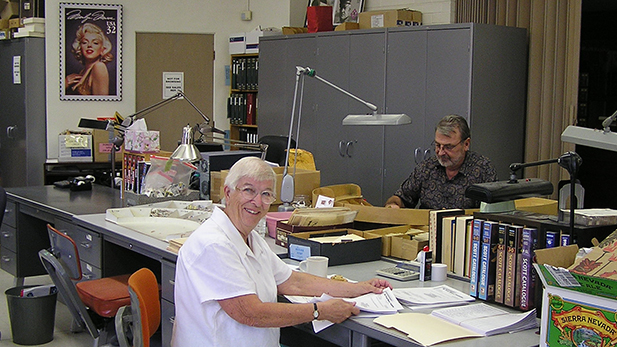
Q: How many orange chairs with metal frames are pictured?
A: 2